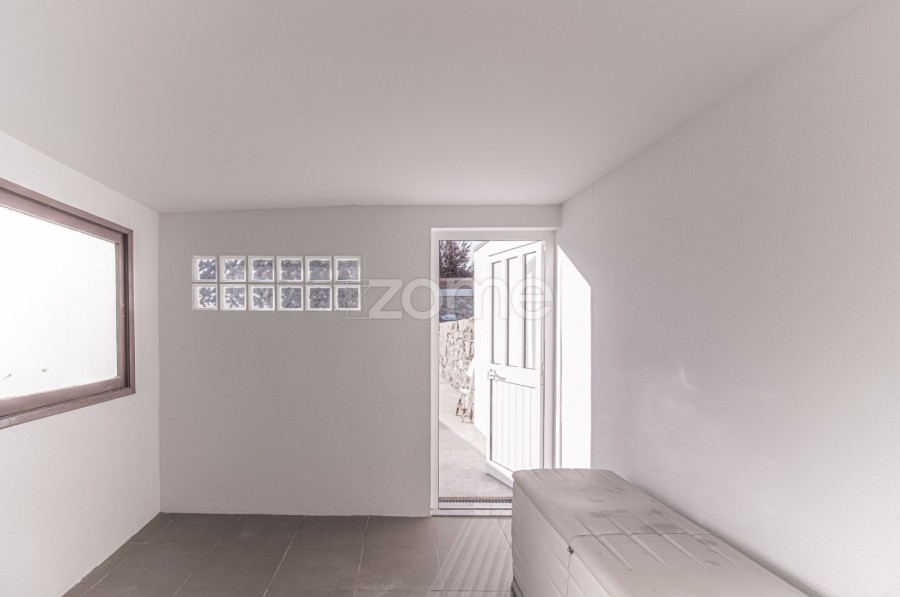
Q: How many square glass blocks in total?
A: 12